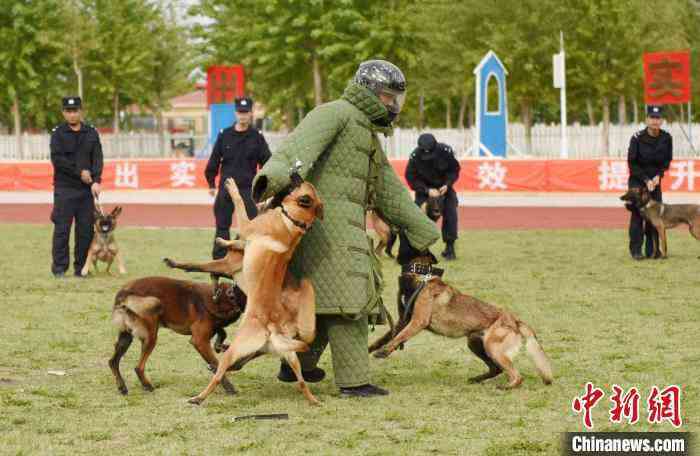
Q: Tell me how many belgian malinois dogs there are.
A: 7